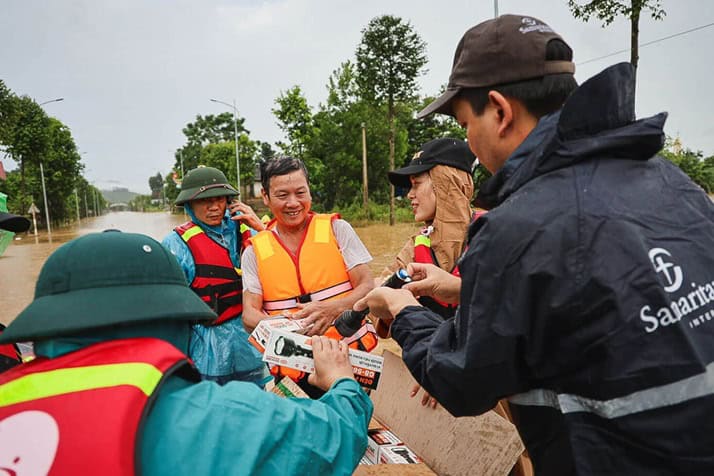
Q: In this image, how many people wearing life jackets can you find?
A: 4